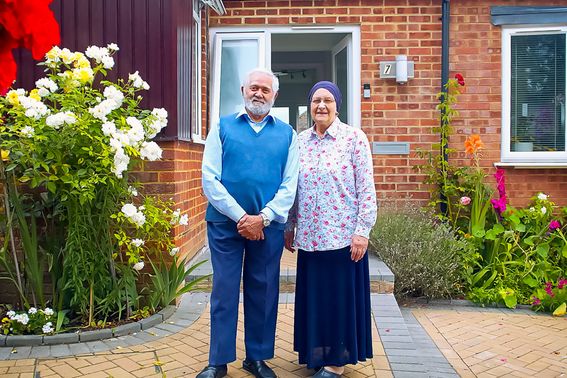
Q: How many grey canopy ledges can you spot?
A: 1